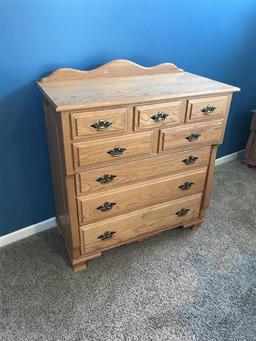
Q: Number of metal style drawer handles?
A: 11